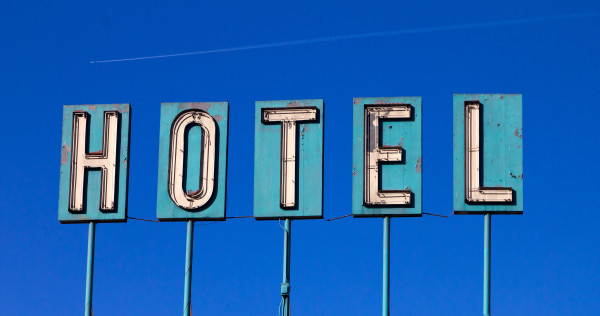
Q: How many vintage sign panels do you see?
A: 5